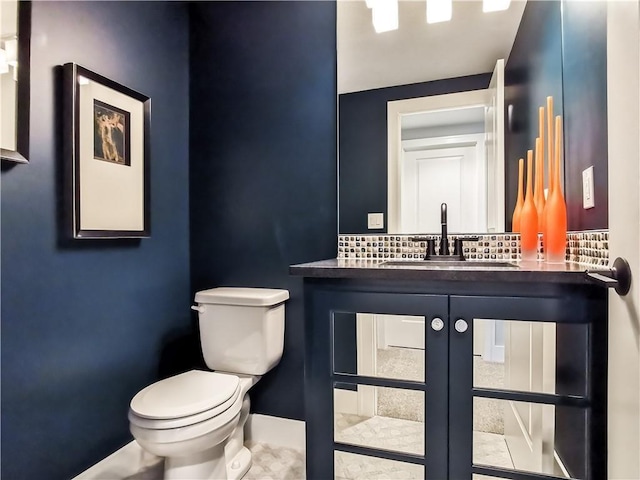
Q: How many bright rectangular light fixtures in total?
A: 3